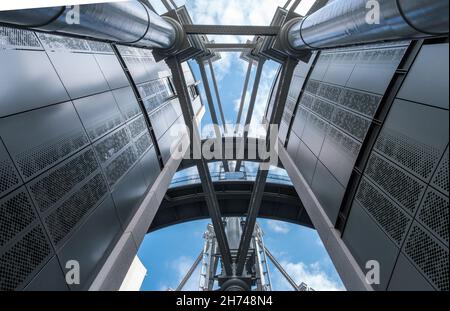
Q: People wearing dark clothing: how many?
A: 0